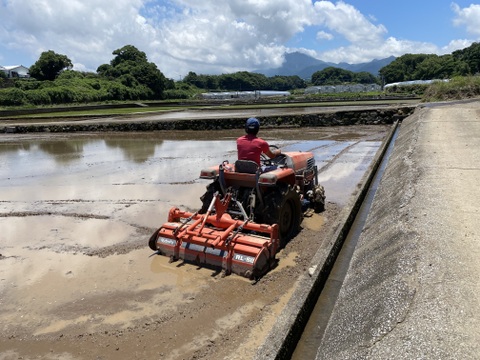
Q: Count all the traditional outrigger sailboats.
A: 0